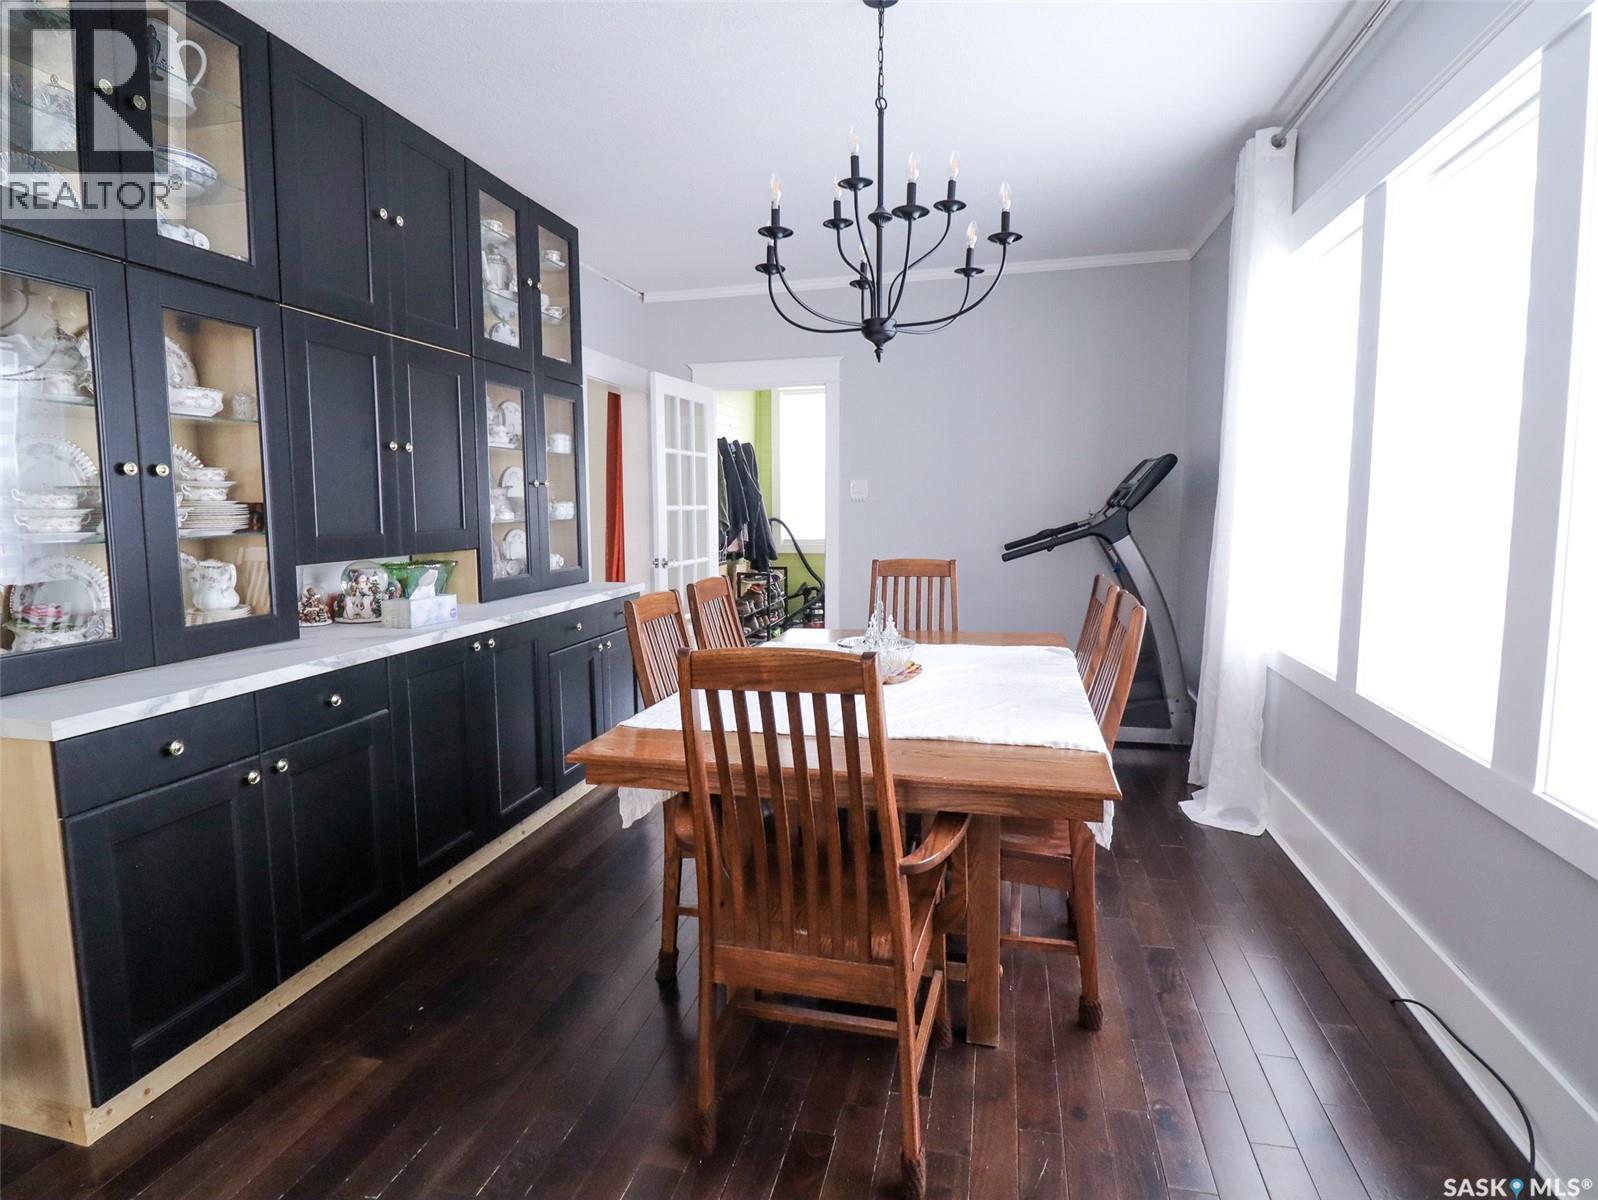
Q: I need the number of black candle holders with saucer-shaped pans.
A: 9